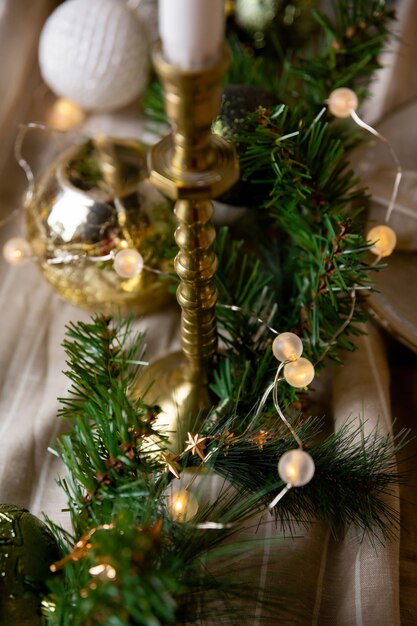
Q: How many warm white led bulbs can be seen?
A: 9